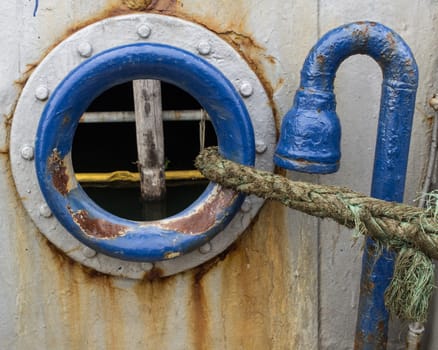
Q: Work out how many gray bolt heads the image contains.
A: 12